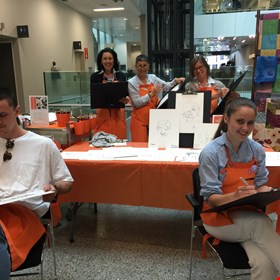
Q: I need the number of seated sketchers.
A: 2